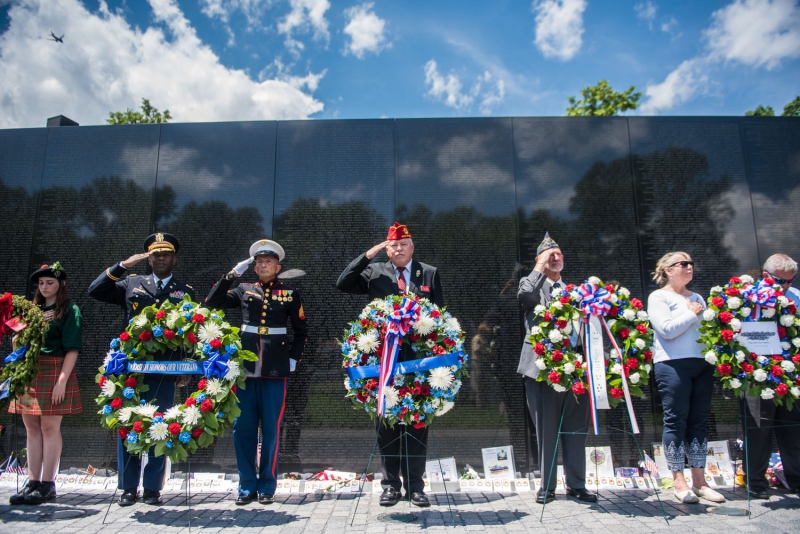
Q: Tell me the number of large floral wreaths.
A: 5